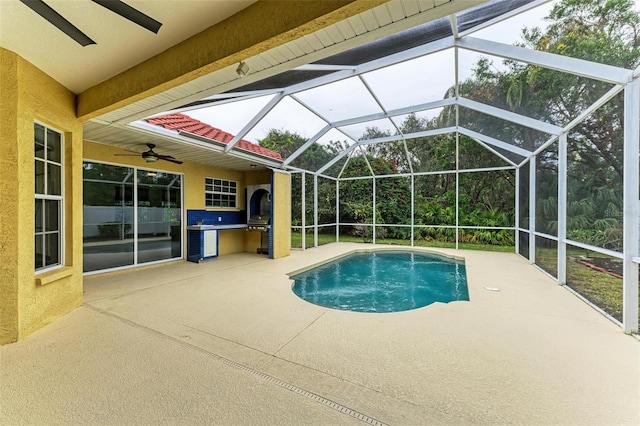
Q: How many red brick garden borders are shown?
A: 1